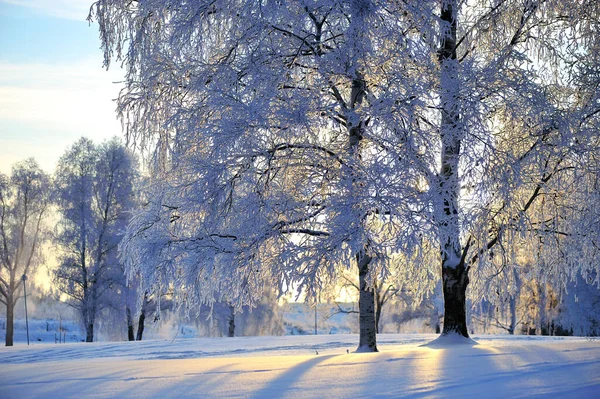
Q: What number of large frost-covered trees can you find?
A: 2